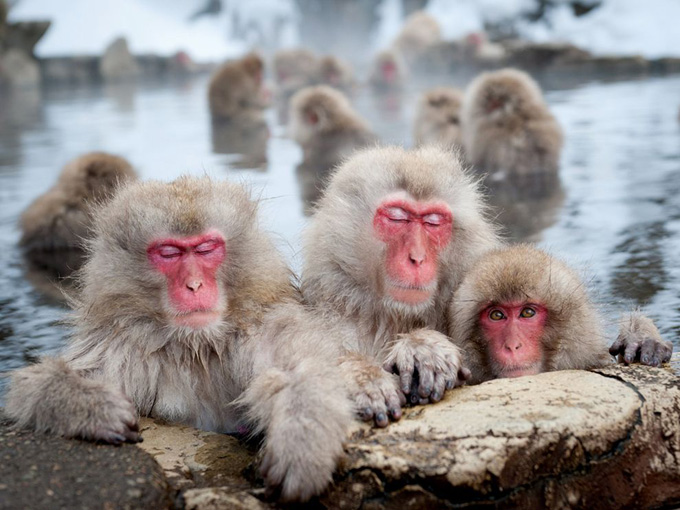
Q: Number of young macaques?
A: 1